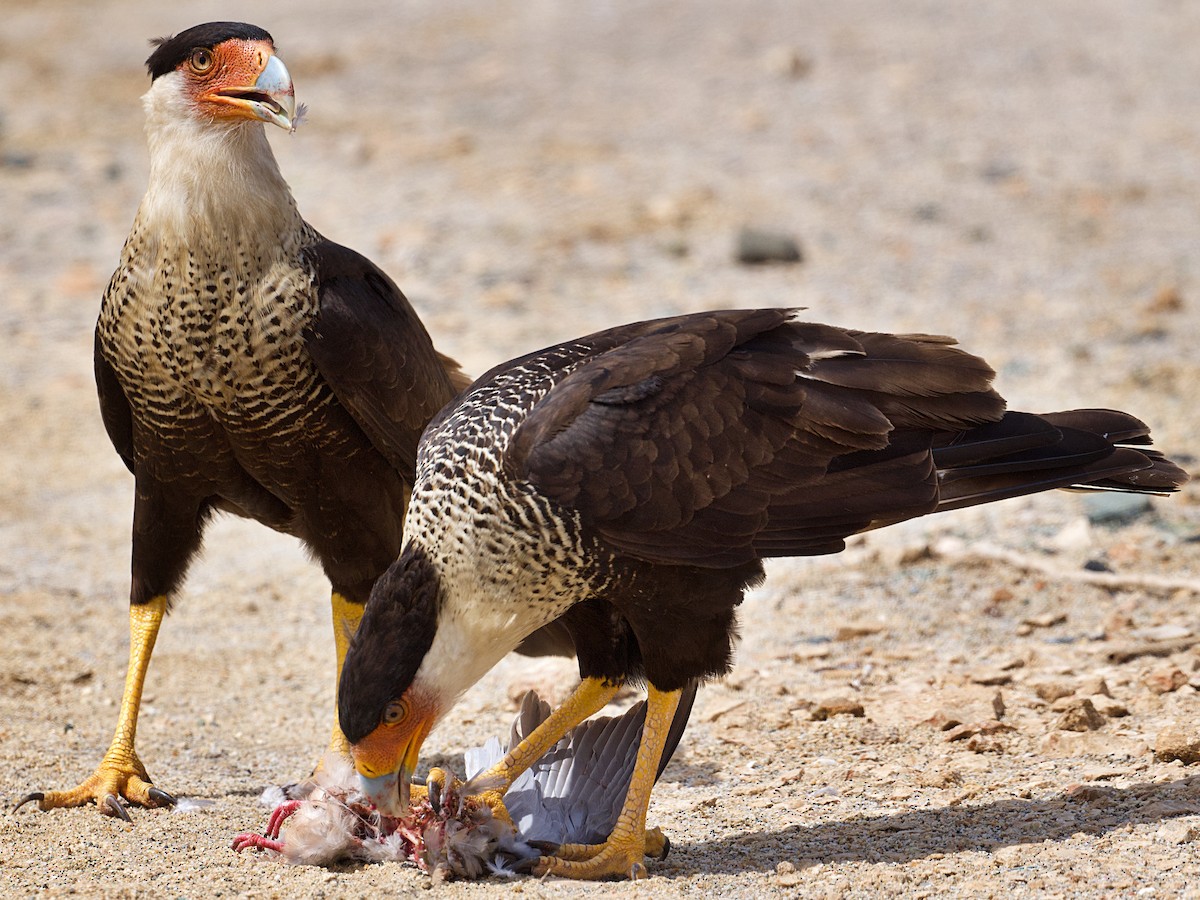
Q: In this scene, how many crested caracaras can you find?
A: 2